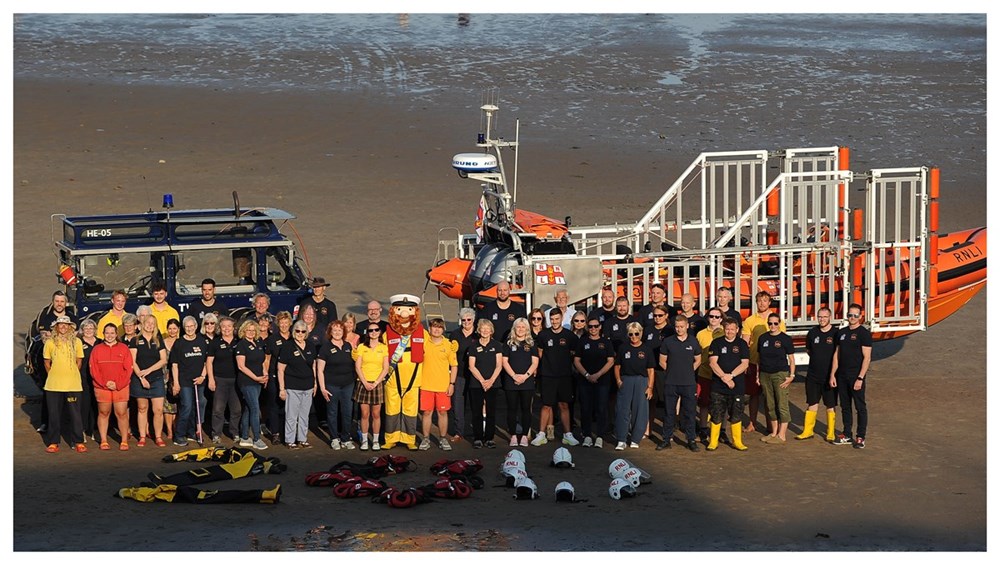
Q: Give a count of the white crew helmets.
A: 9